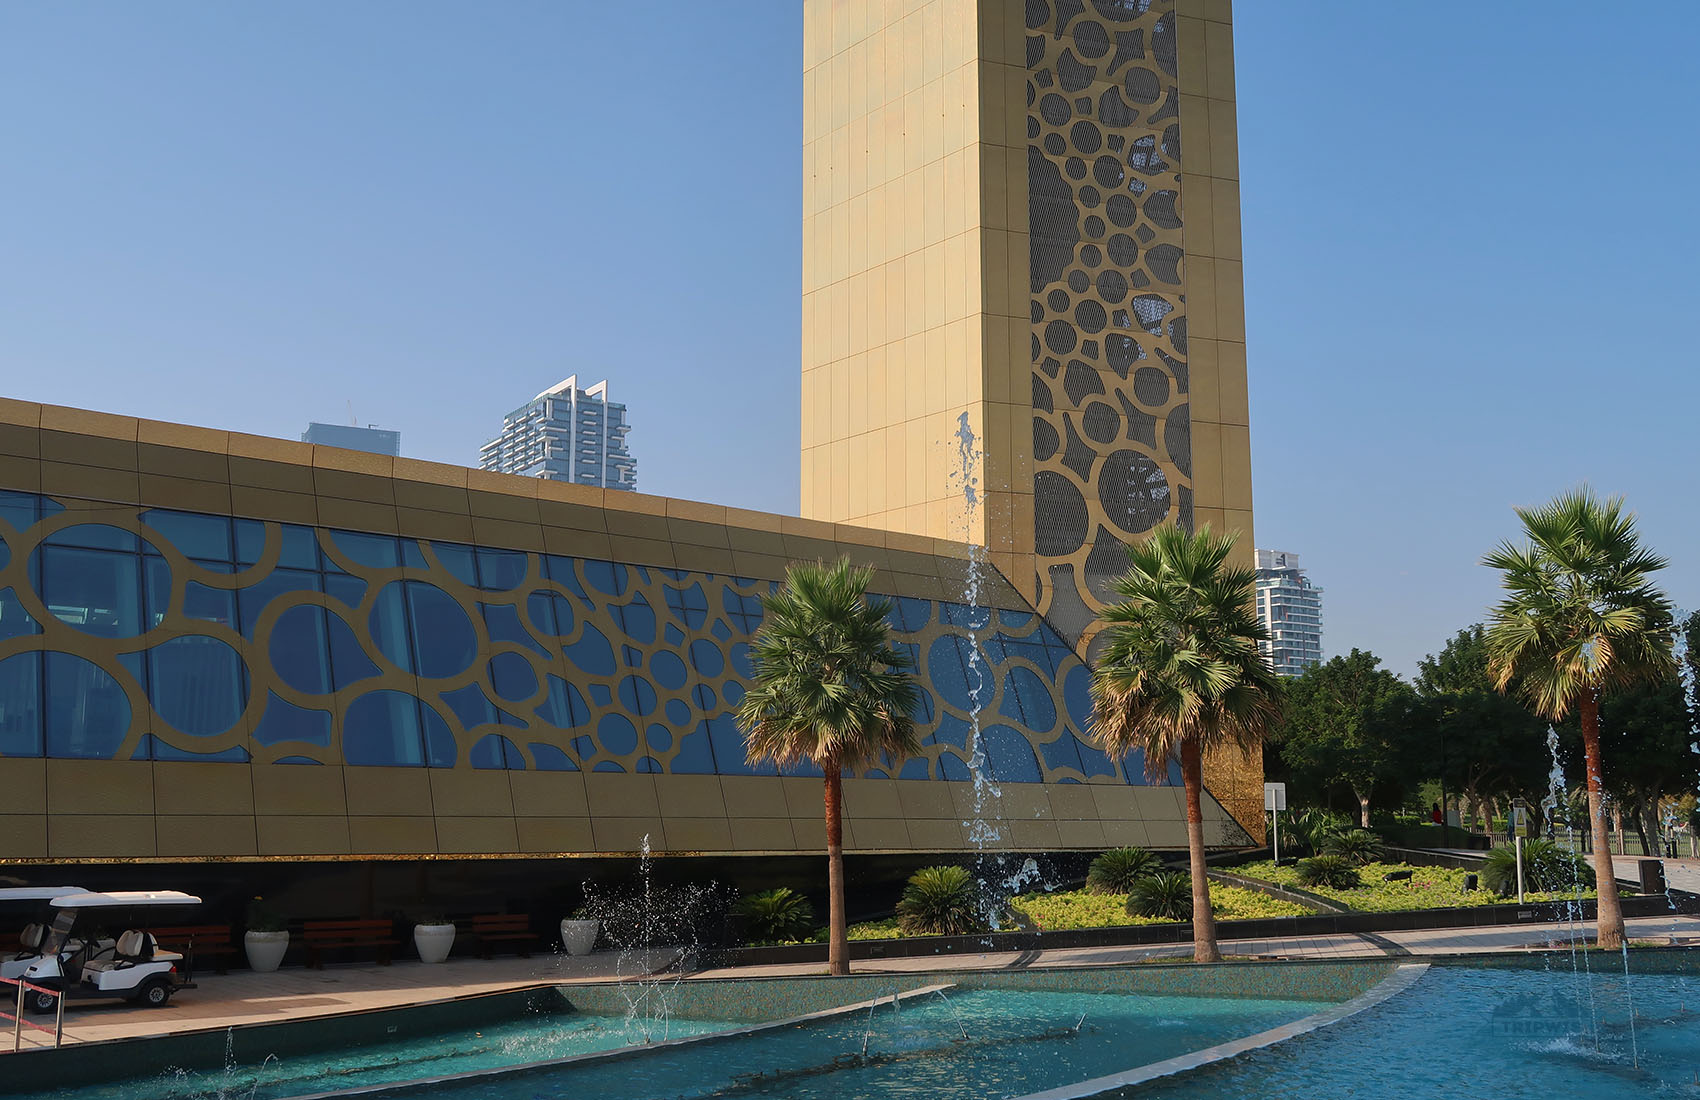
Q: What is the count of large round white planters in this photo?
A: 3